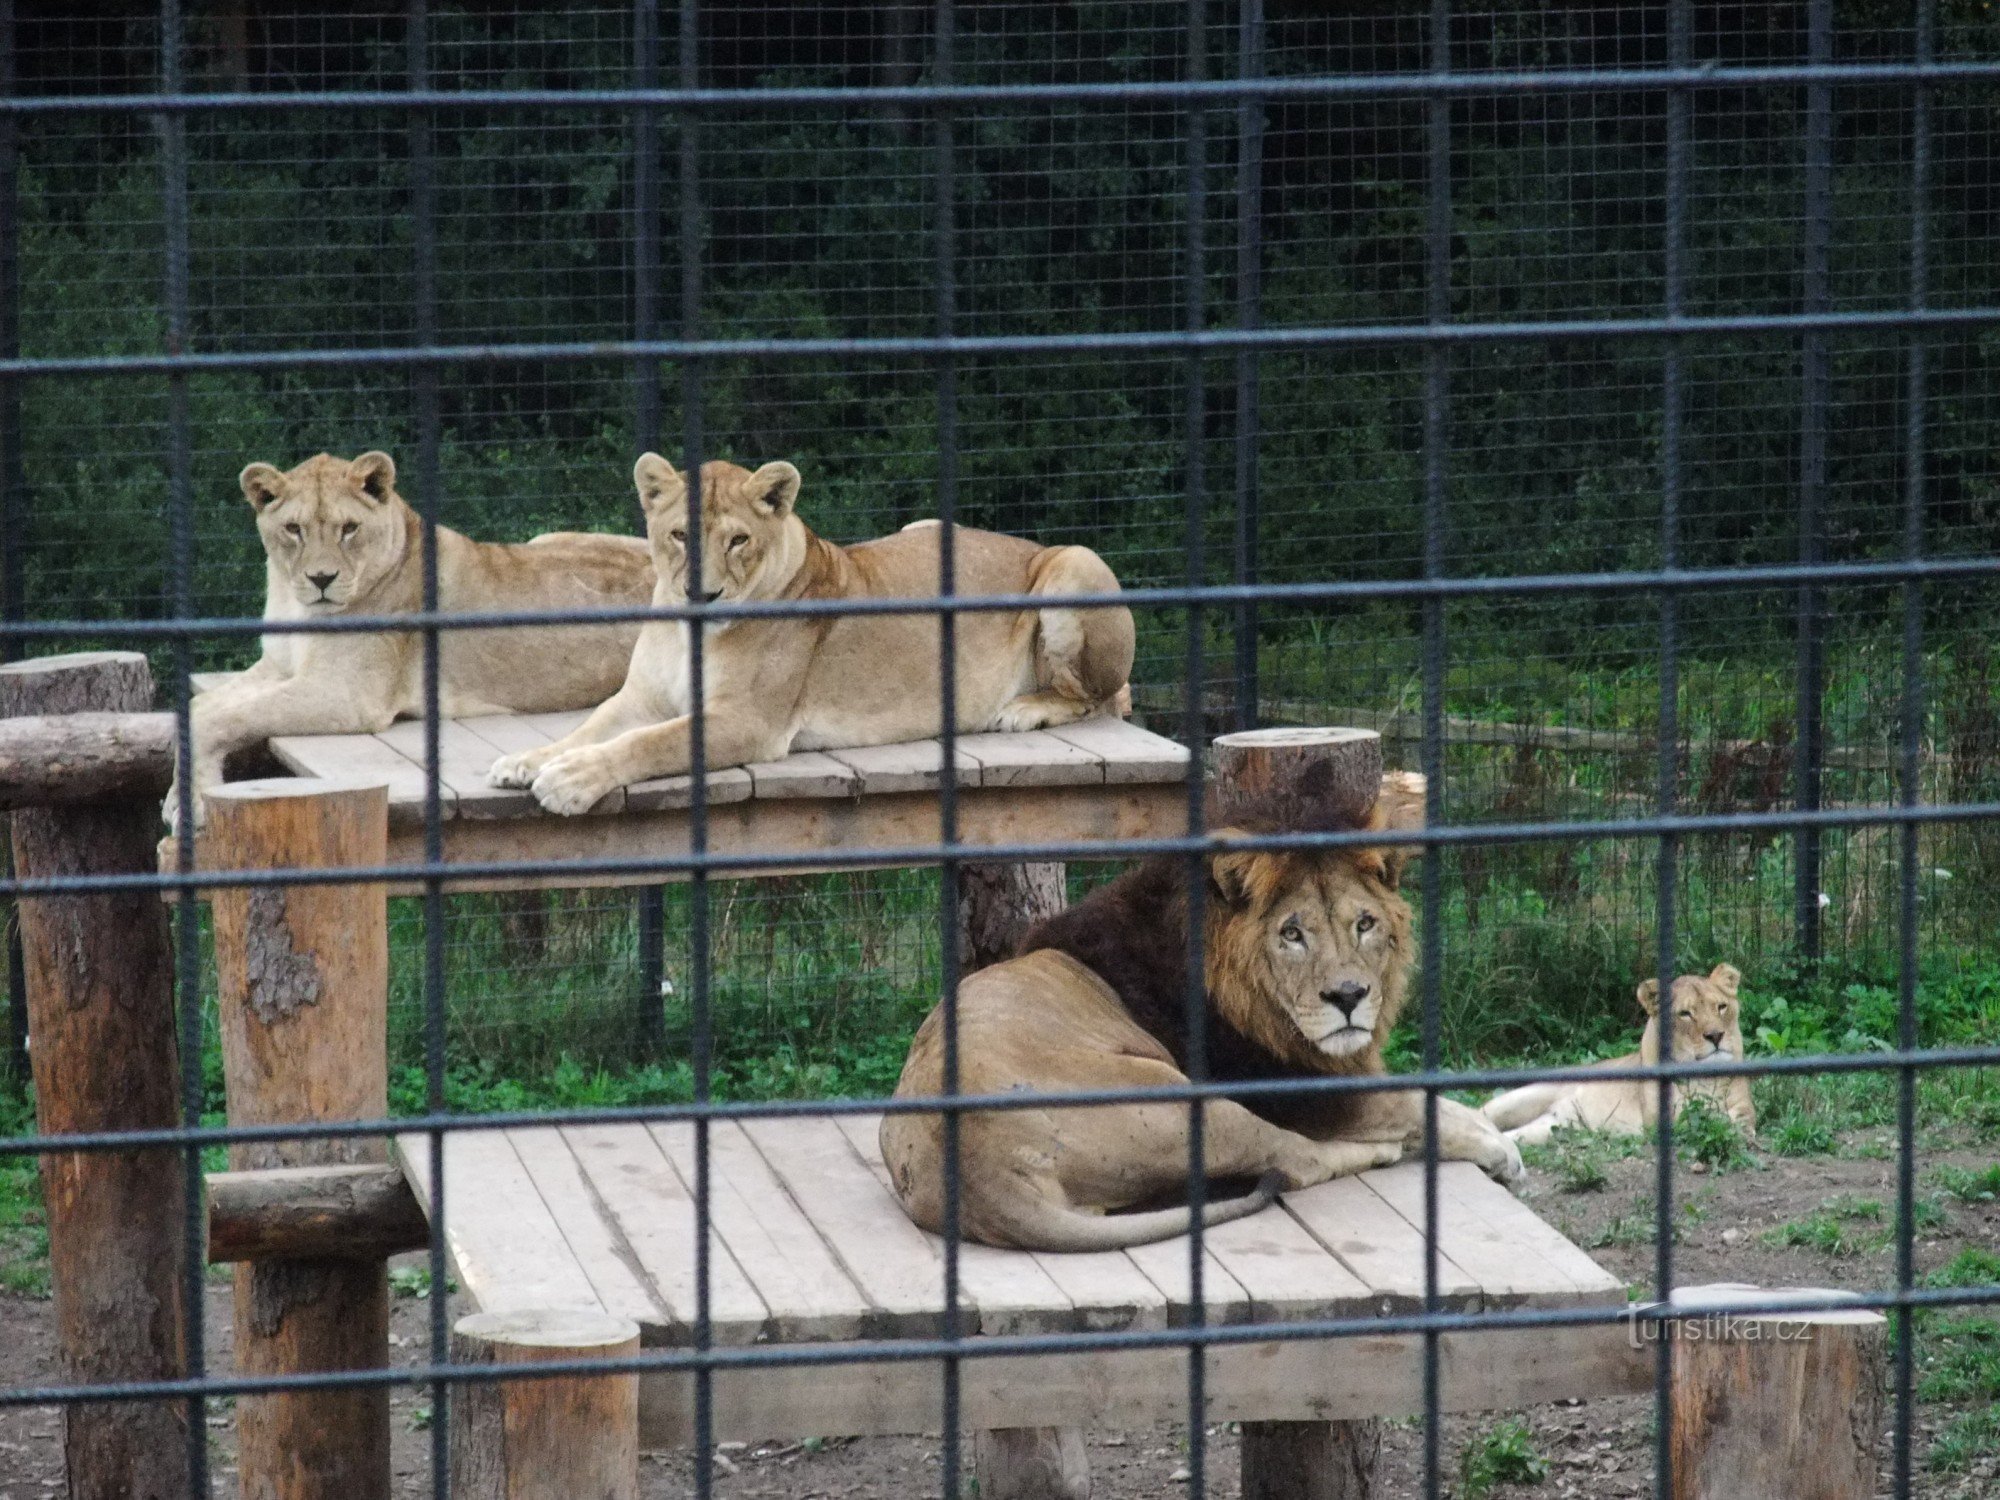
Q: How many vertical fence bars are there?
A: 8